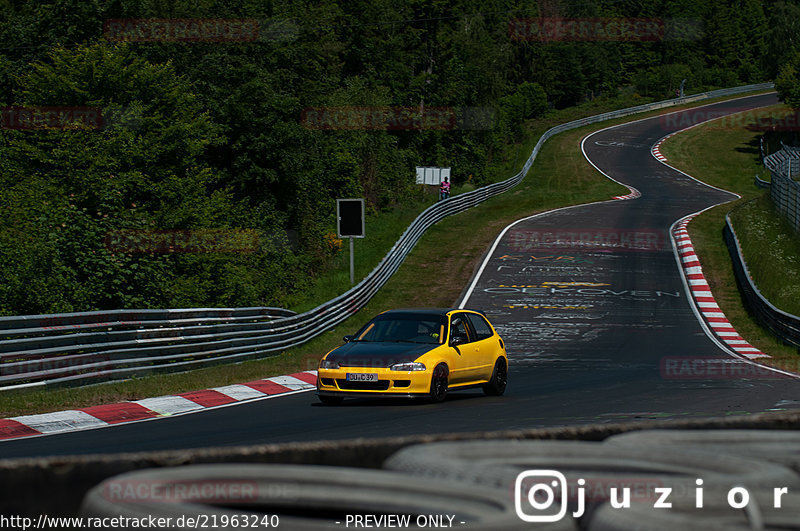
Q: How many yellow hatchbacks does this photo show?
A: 1